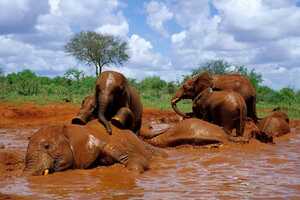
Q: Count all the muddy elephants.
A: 6